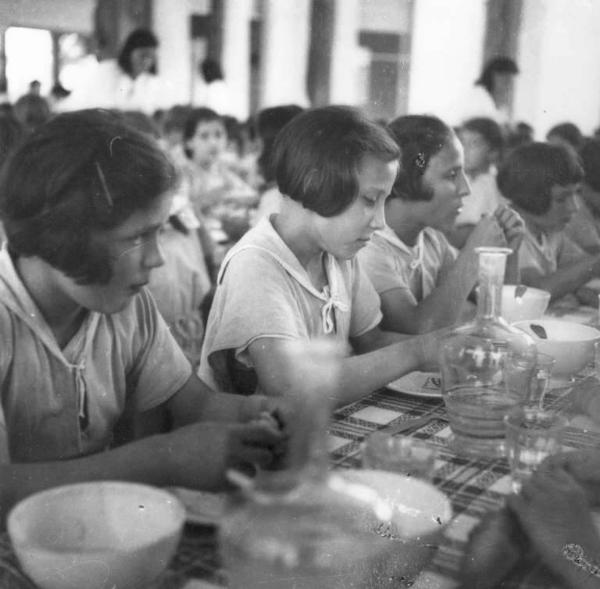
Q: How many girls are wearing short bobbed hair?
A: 4